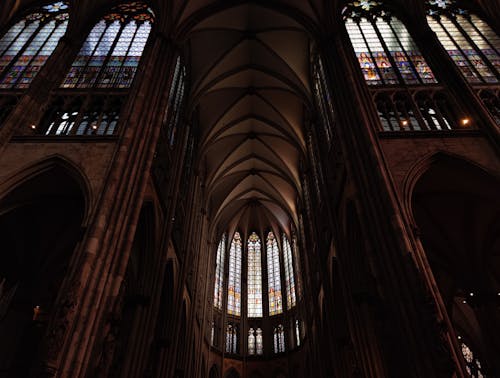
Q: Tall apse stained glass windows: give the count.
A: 5